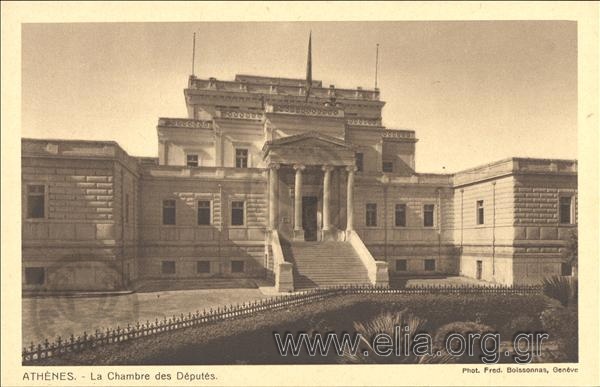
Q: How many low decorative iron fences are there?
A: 1